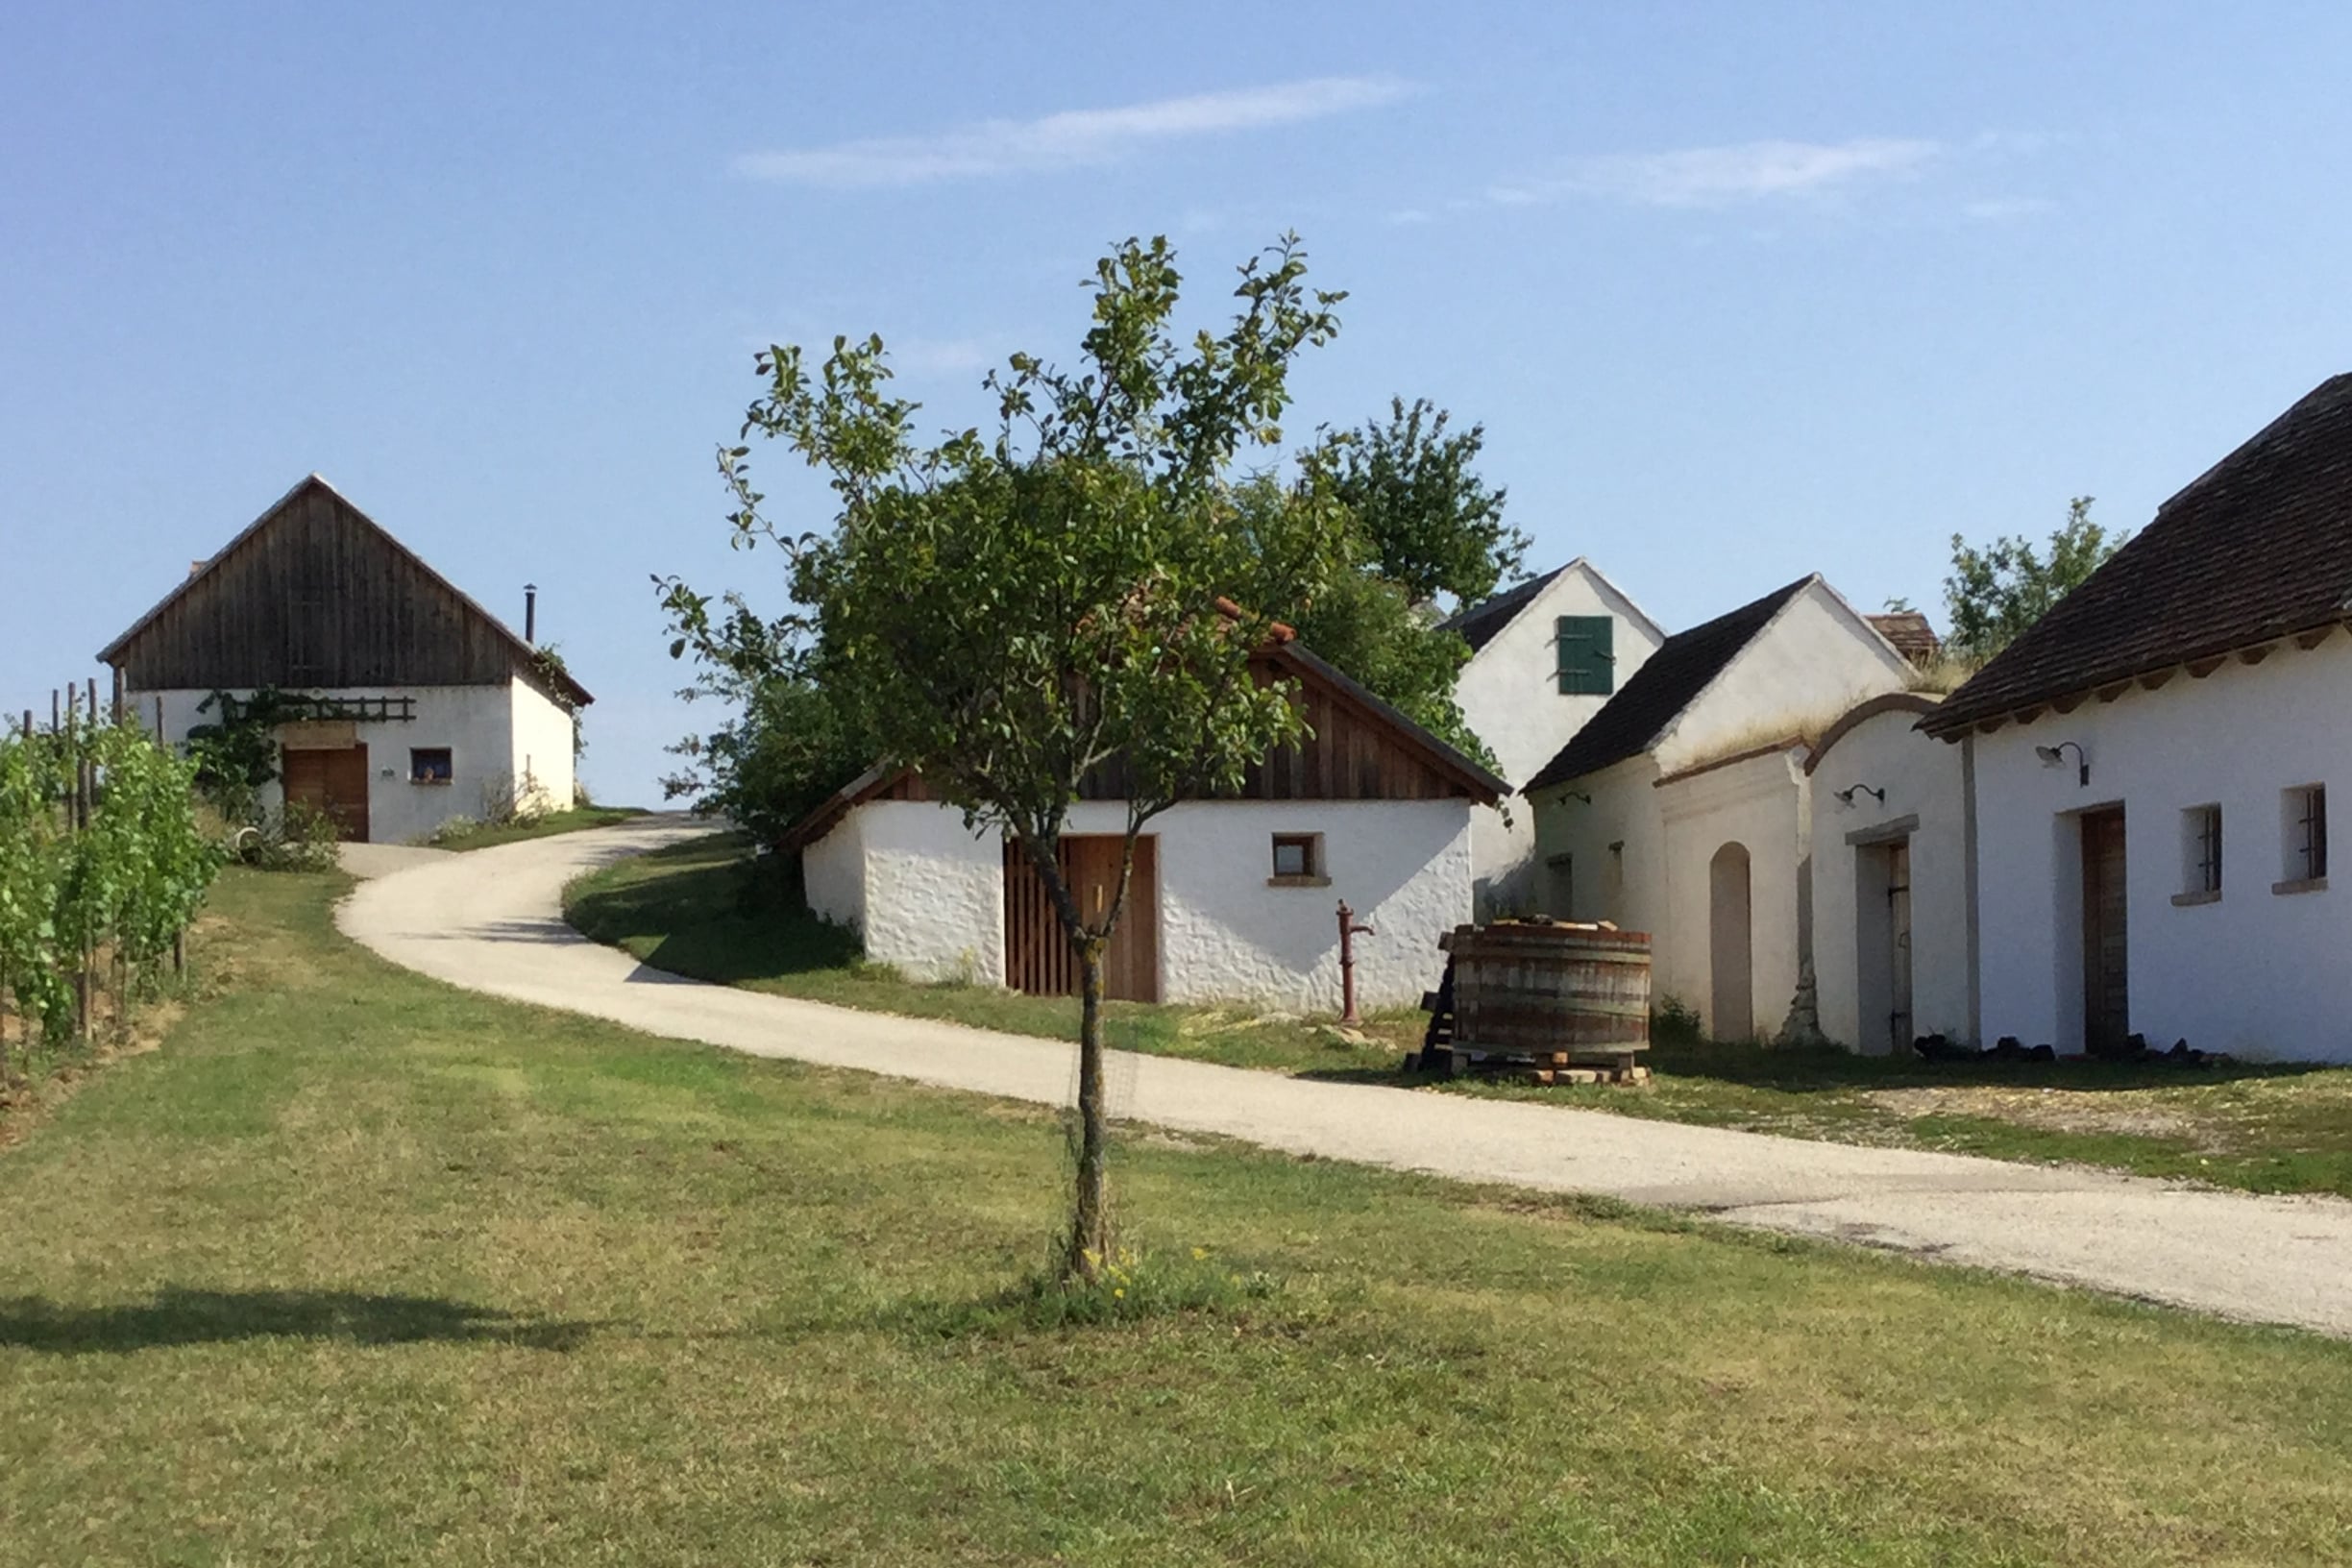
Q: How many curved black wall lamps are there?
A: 3